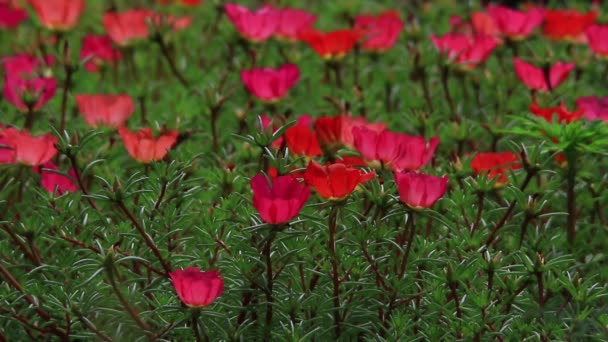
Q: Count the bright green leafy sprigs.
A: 1